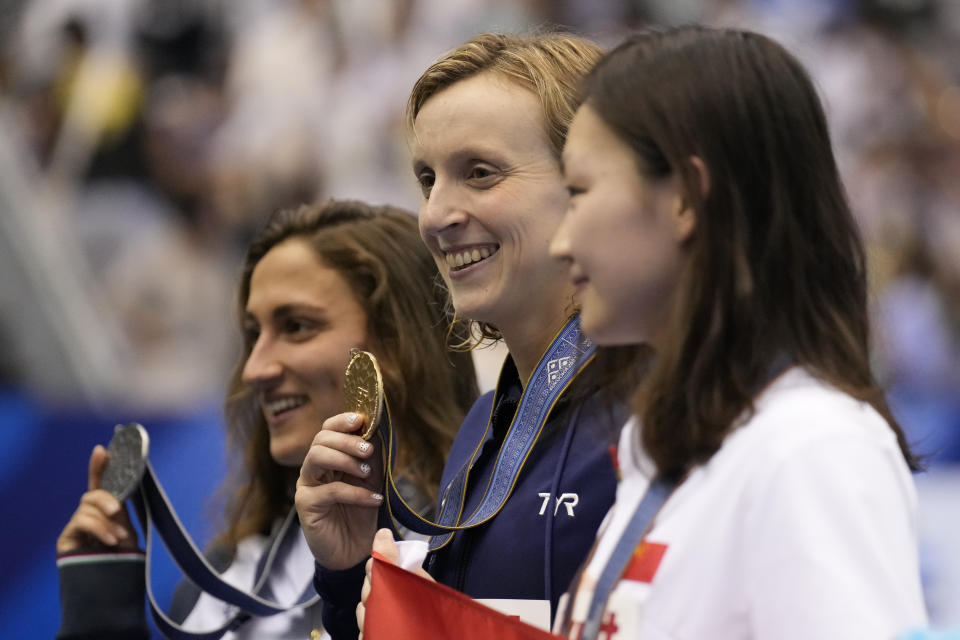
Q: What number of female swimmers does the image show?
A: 3